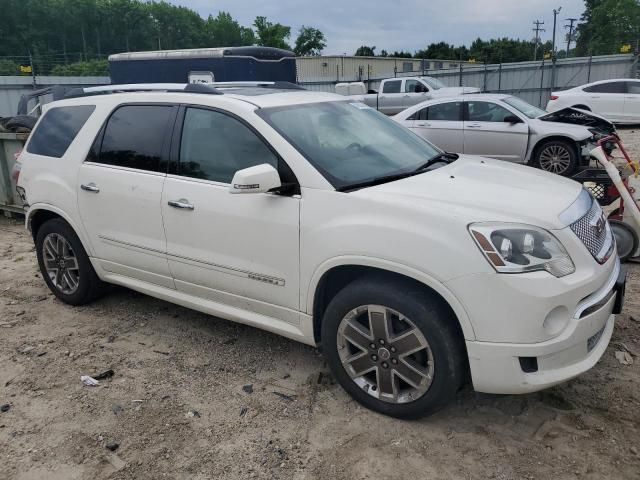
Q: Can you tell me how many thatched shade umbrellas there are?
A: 0